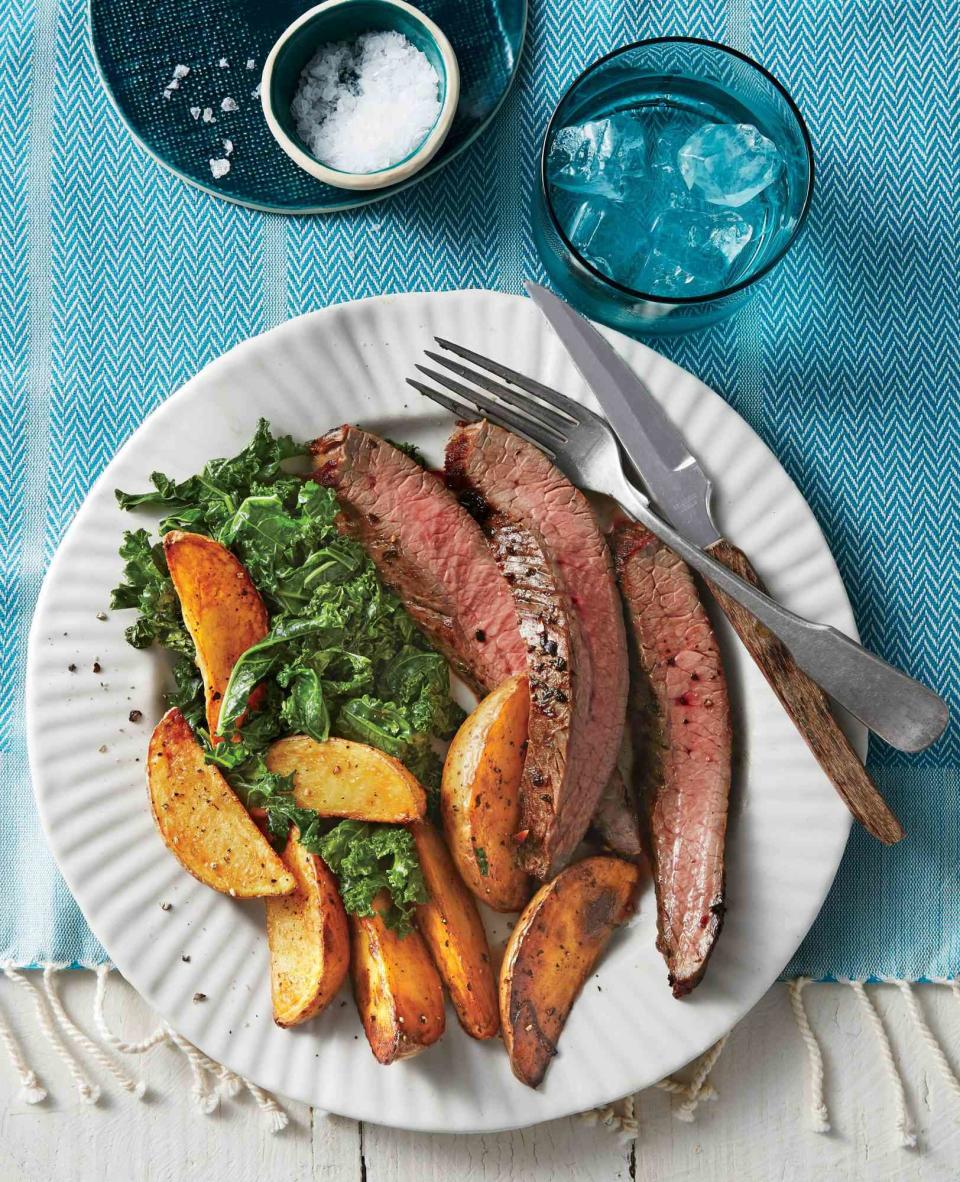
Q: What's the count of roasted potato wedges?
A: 8